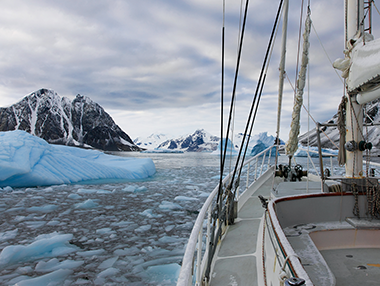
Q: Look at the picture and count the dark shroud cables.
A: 4